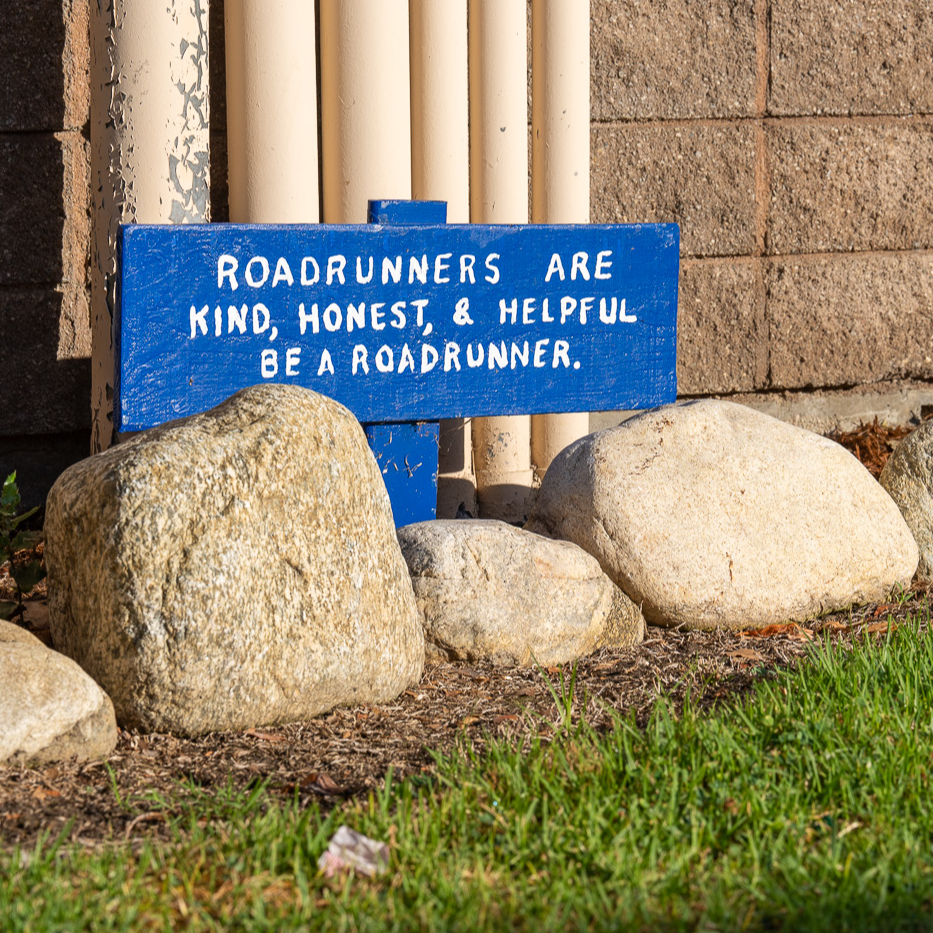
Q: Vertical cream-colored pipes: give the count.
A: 6